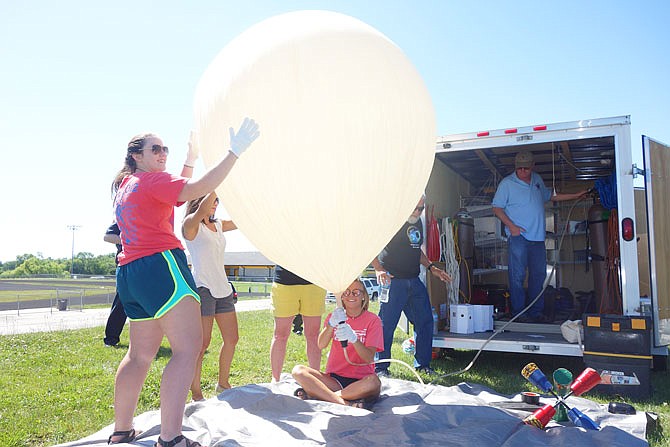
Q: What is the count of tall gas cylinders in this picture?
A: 2